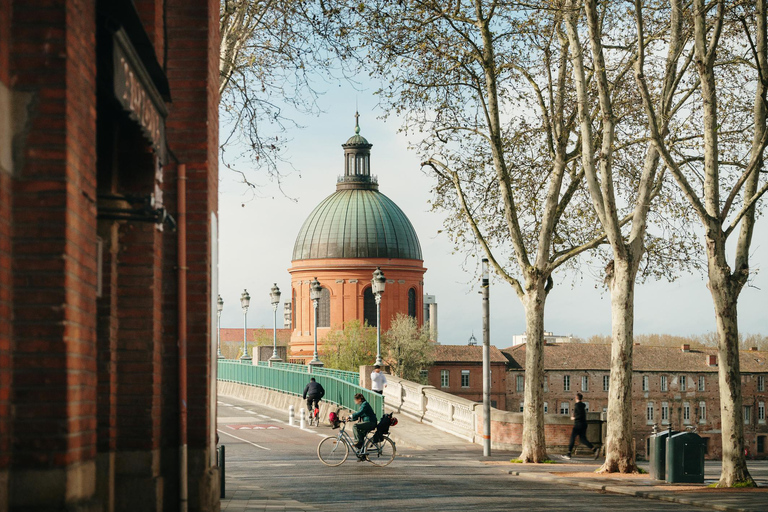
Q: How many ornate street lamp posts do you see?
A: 5